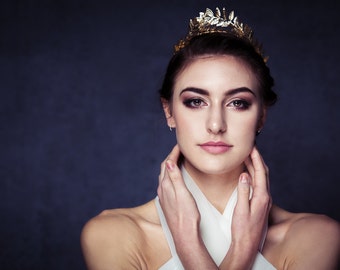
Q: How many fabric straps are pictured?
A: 2